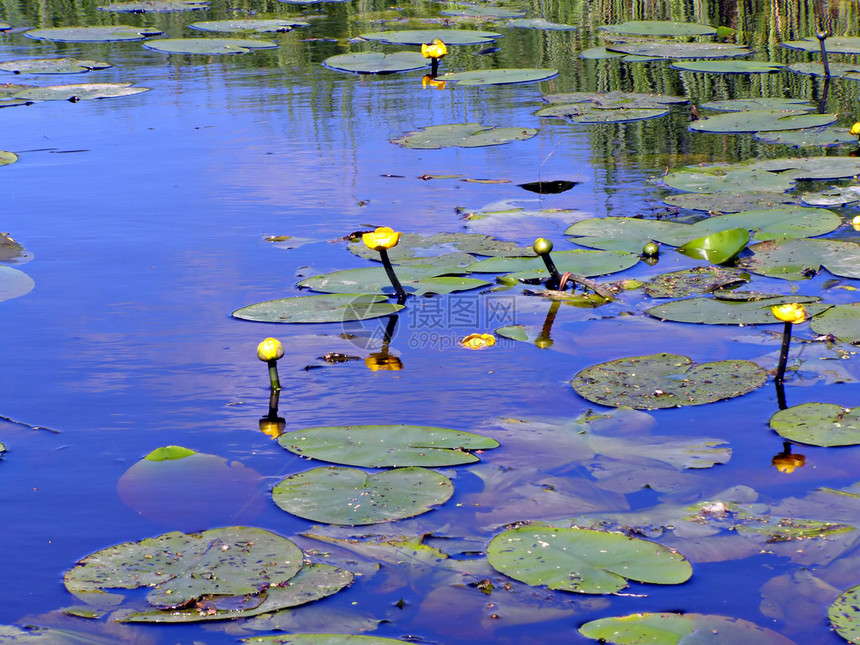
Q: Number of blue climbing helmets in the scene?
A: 0